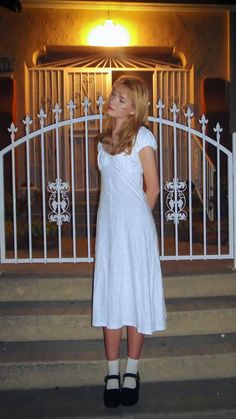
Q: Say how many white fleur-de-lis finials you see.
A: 12